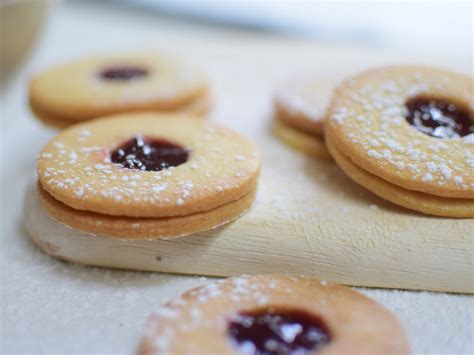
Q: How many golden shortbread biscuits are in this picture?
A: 5